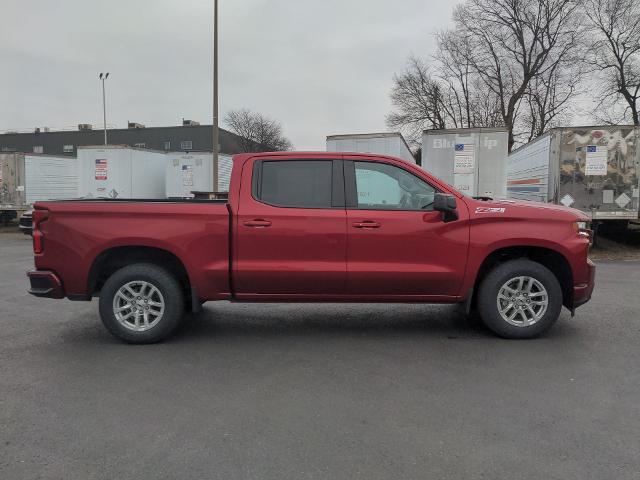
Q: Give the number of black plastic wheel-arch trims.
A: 0